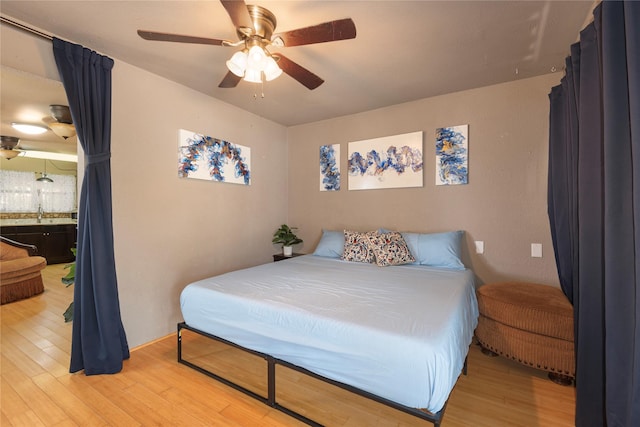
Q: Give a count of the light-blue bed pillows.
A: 2